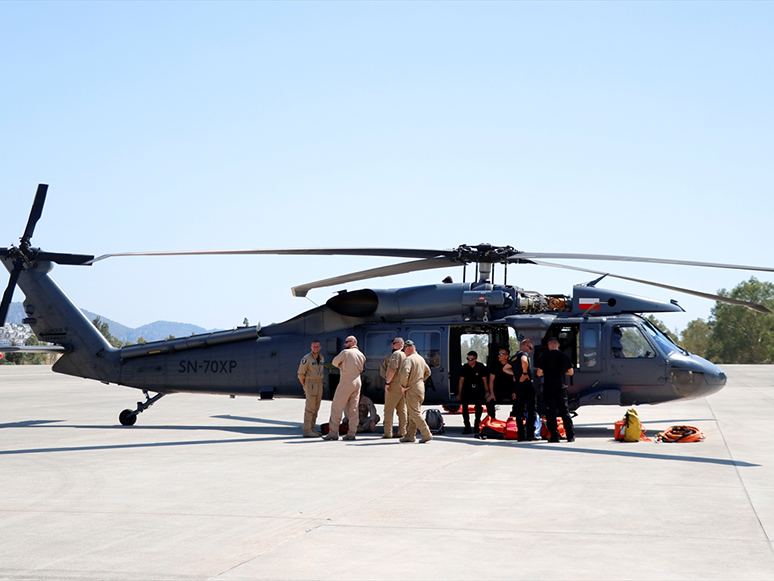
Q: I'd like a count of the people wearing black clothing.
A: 4